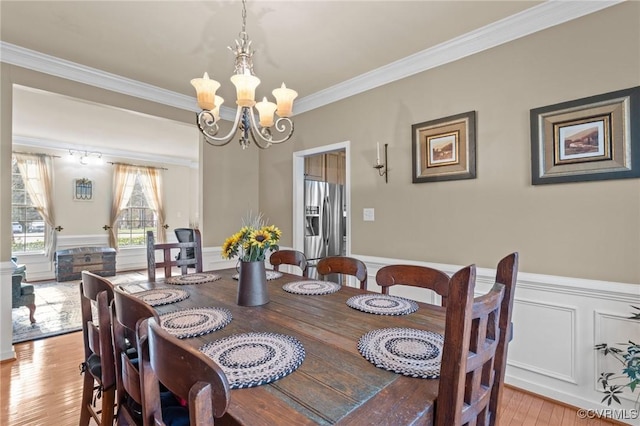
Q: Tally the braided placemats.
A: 8